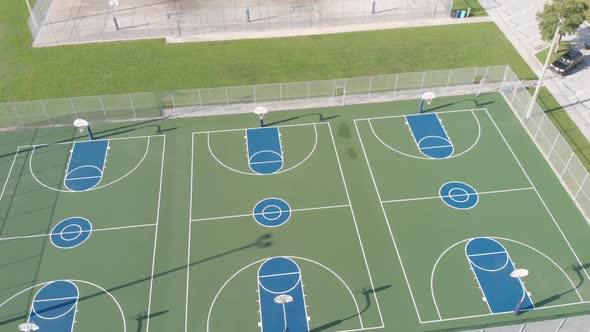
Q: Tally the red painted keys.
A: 0